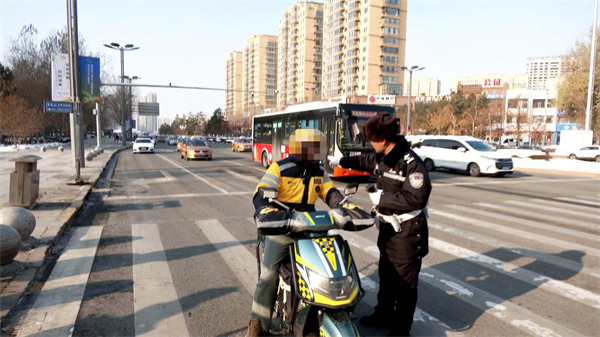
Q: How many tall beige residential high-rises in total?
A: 4